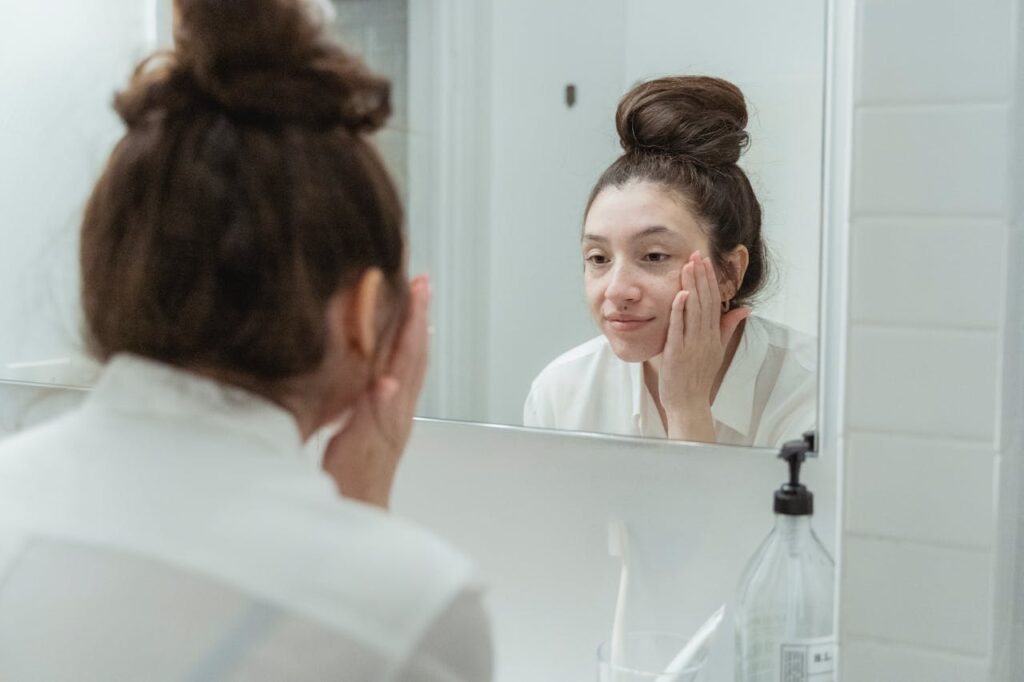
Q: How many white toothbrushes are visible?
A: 1